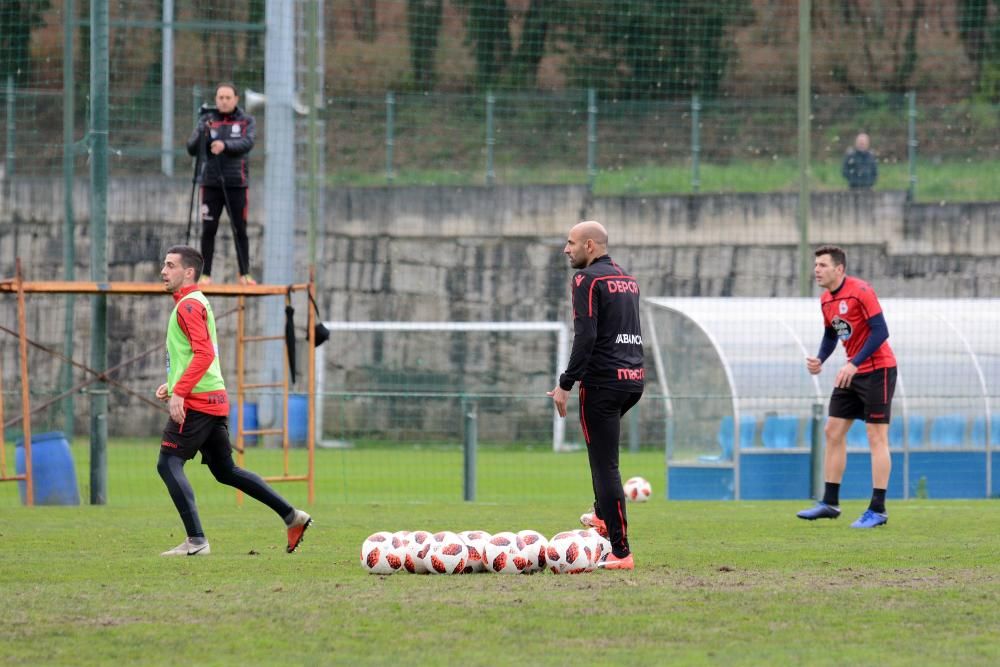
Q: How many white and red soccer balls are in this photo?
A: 11